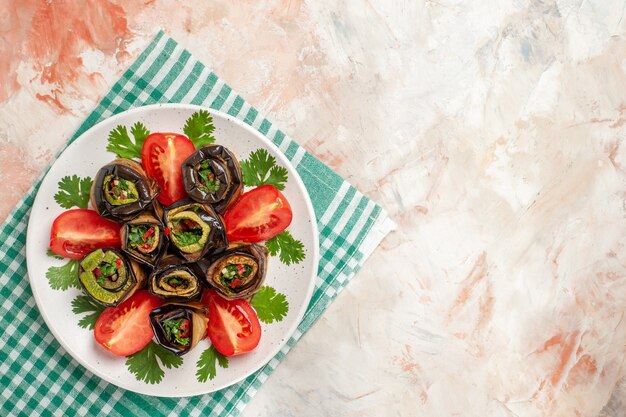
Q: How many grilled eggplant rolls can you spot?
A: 8